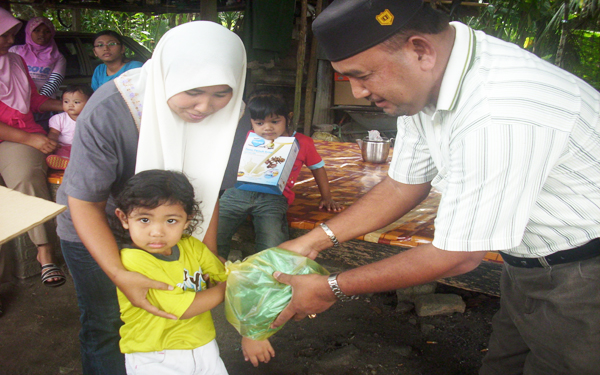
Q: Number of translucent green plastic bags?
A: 1